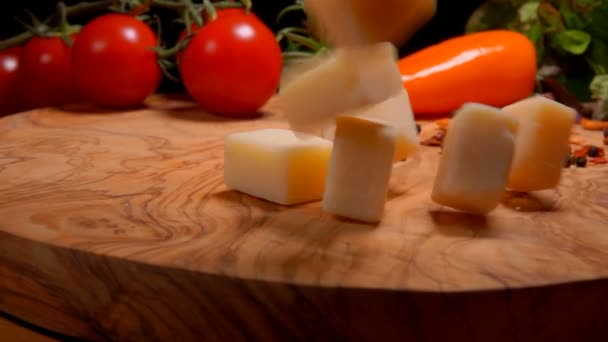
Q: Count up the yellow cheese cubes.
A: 7